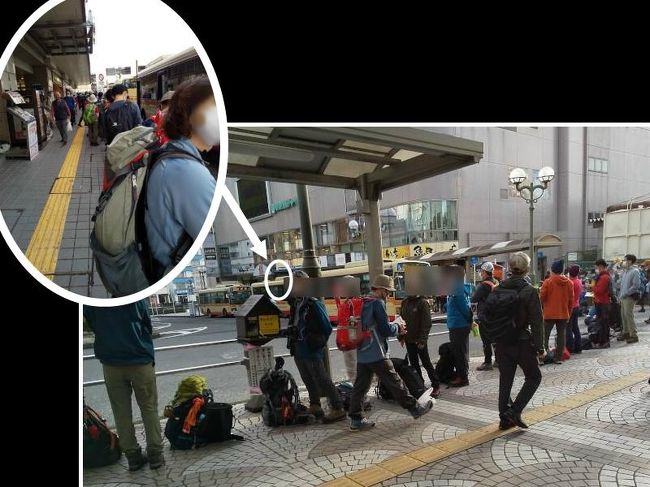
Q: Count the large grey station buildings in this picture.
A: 1